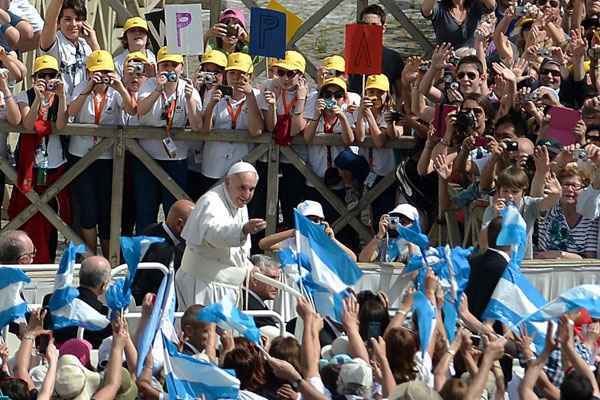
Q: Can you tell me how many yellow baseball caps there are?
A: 11